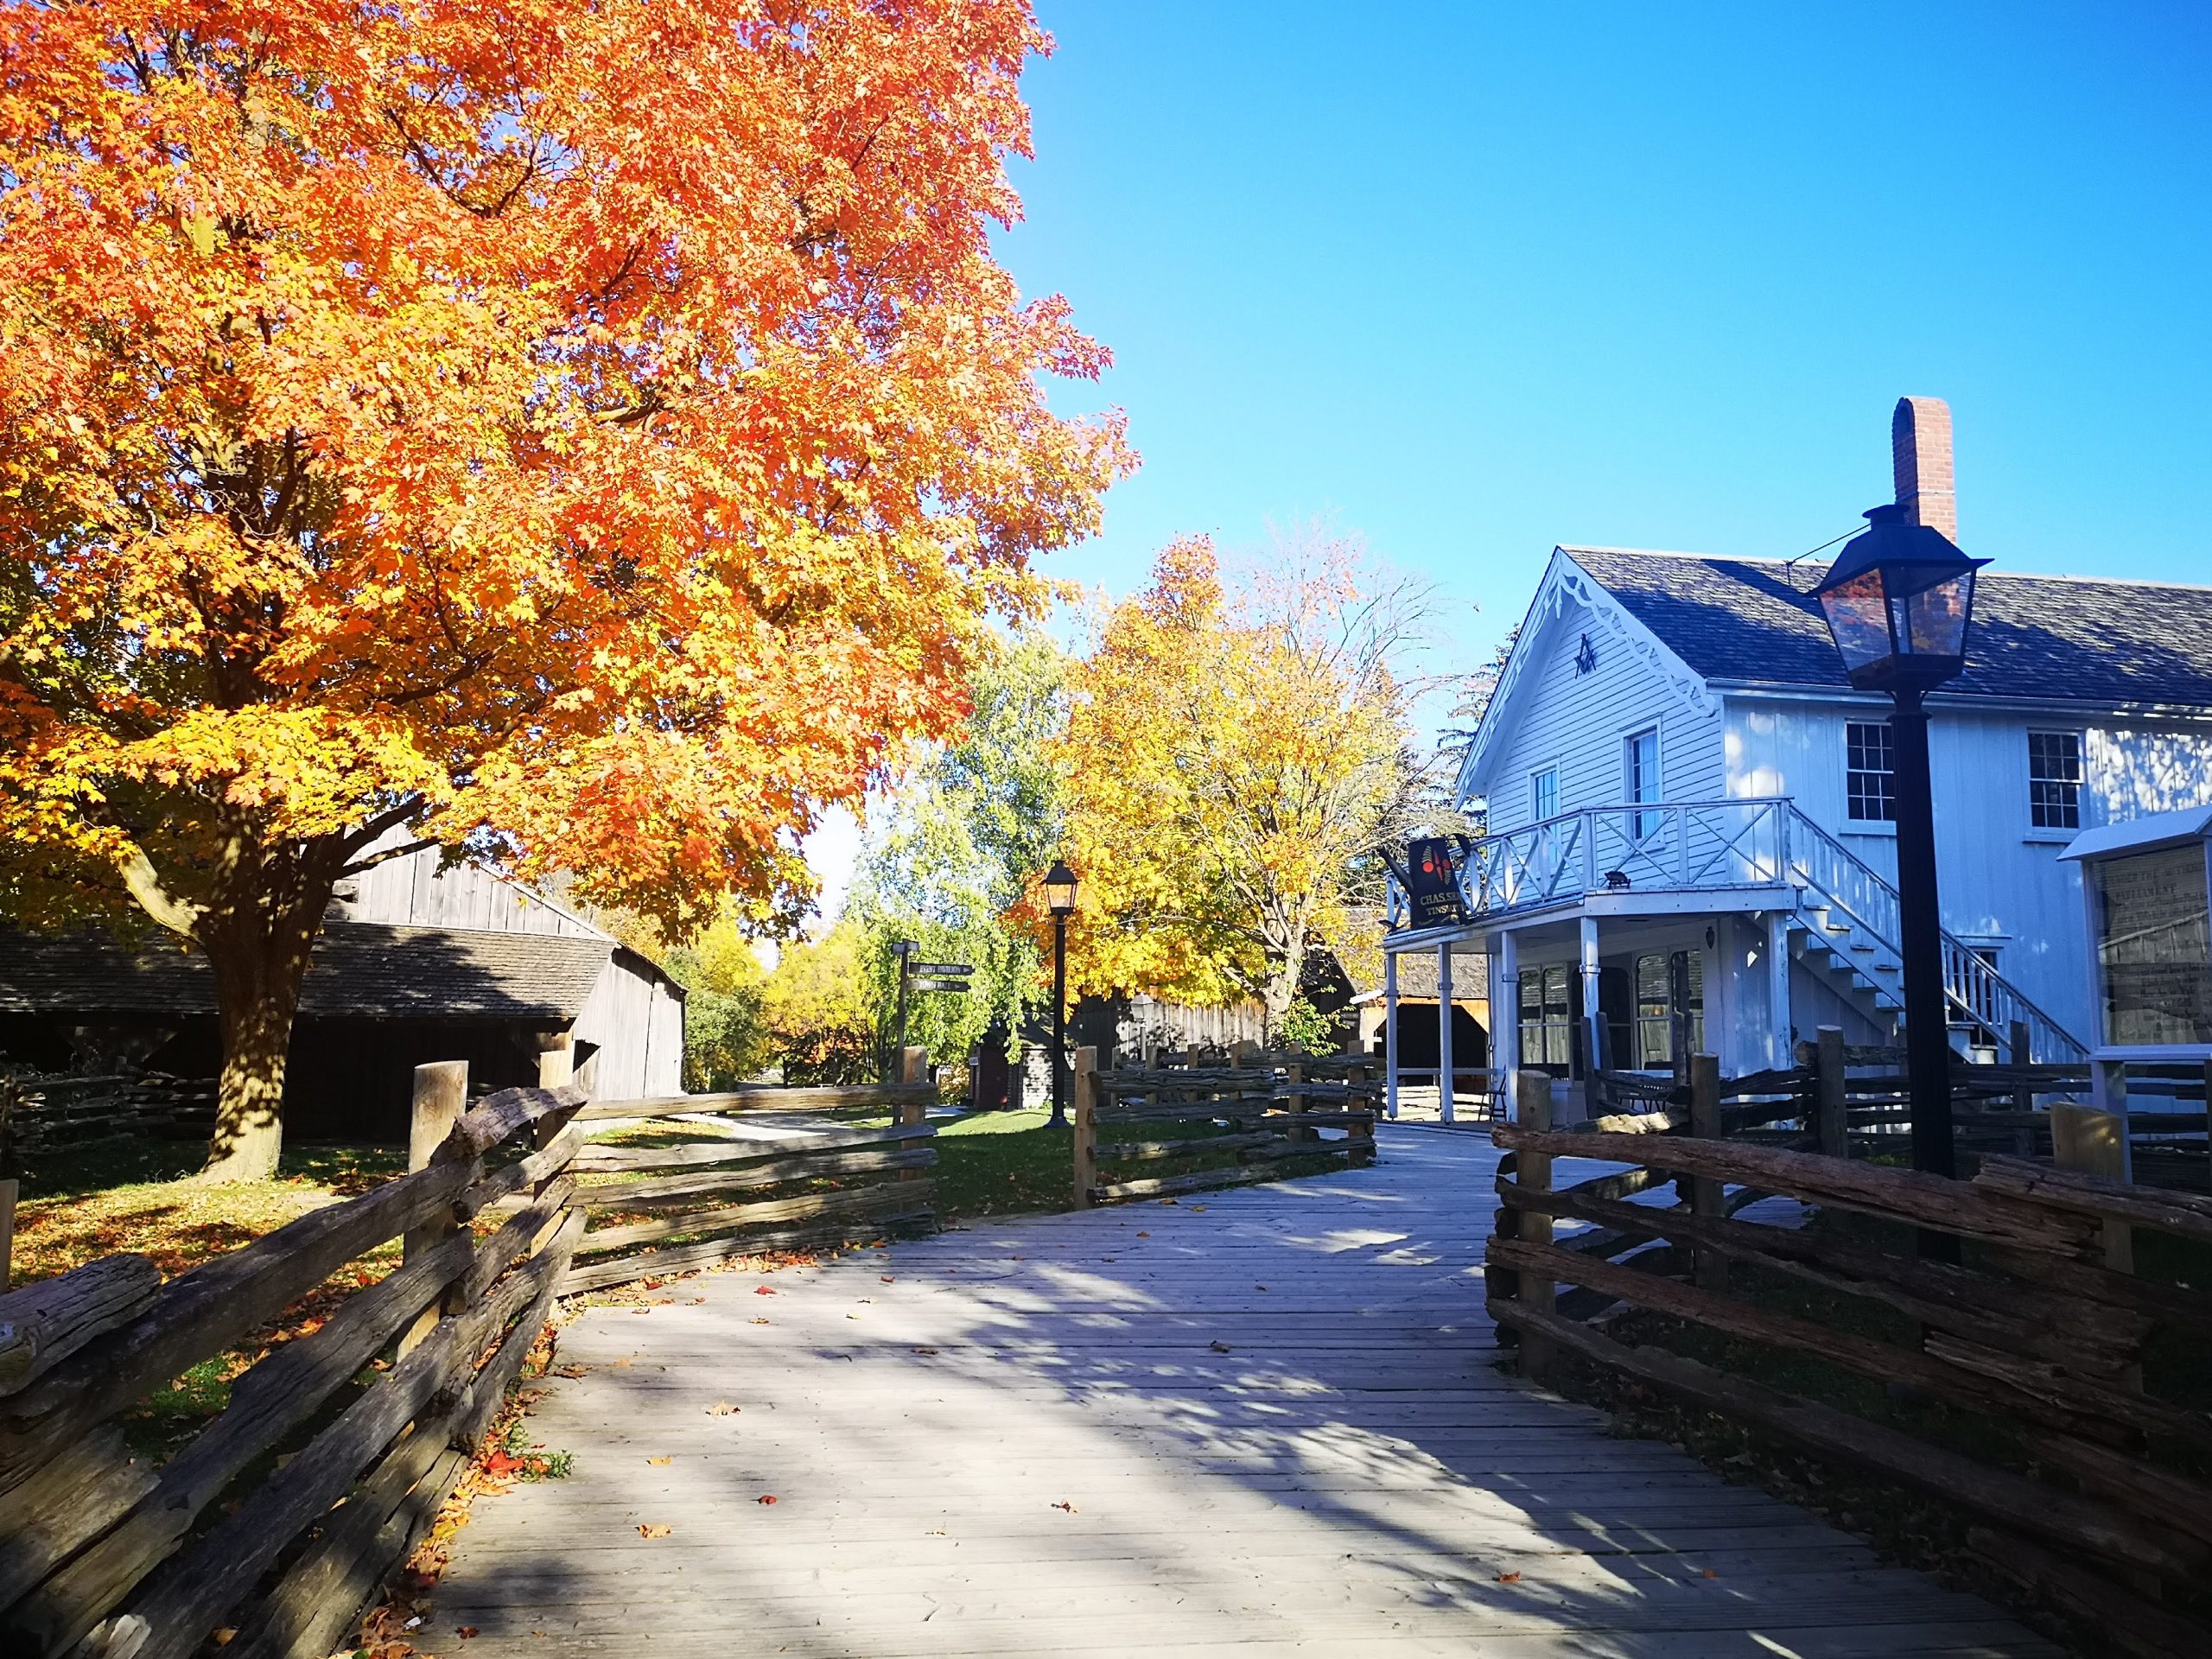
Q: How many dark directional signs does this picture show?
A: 2